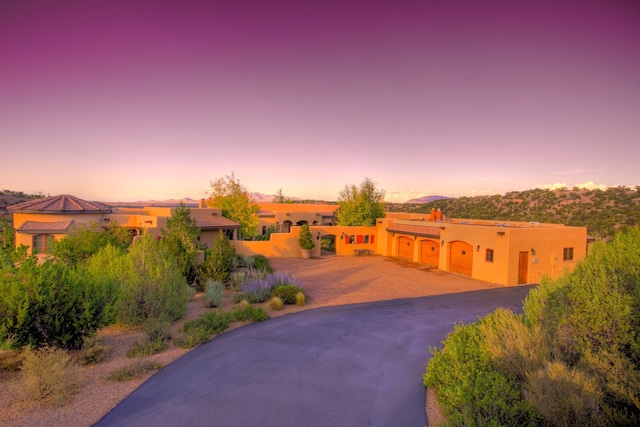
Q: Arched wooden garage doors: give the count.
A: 3